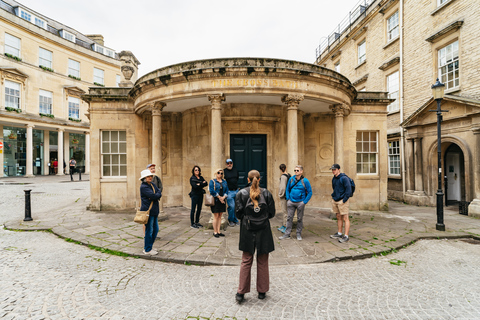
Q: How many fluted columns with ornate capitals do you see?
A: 4